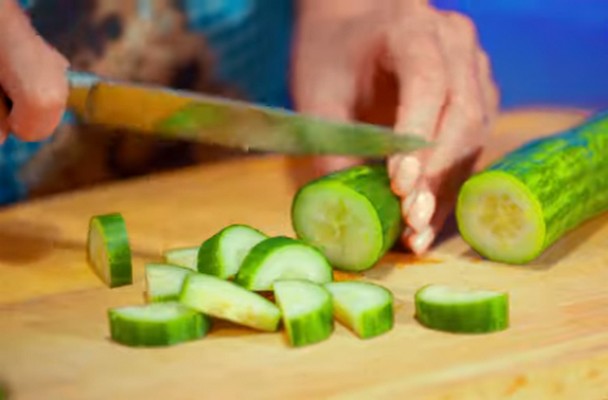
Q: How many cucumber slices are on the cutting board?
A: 10